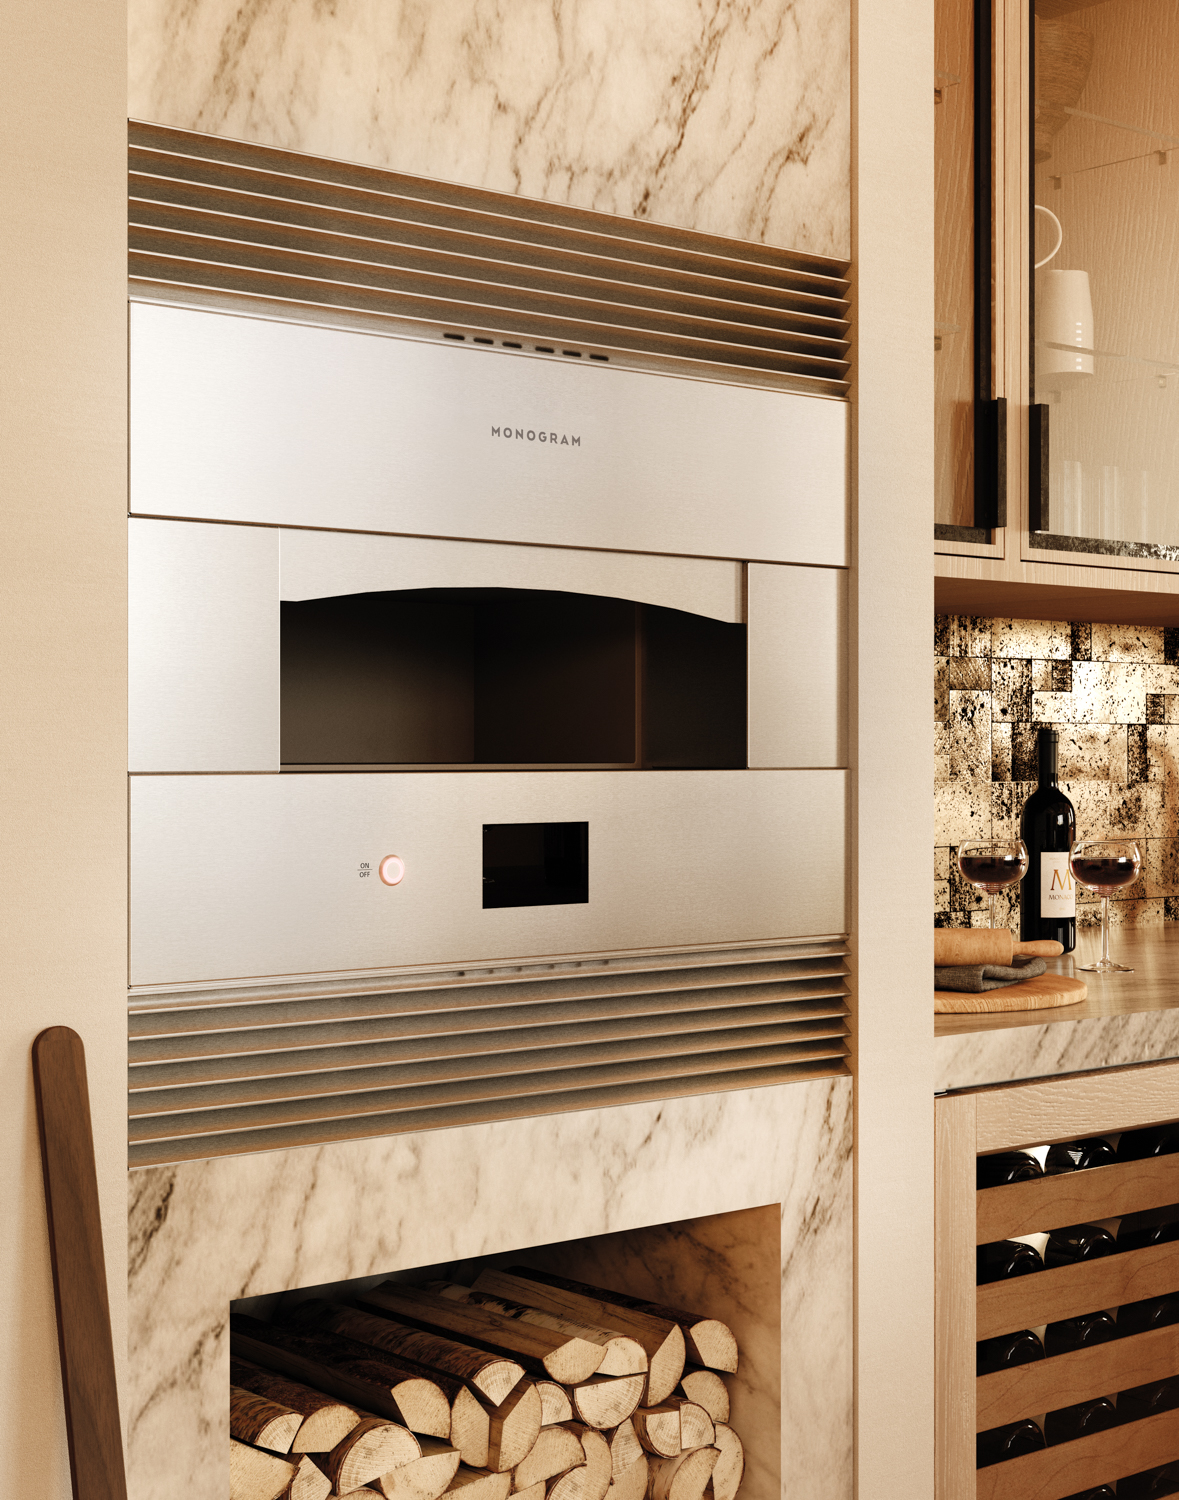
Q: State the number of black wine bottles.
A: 15